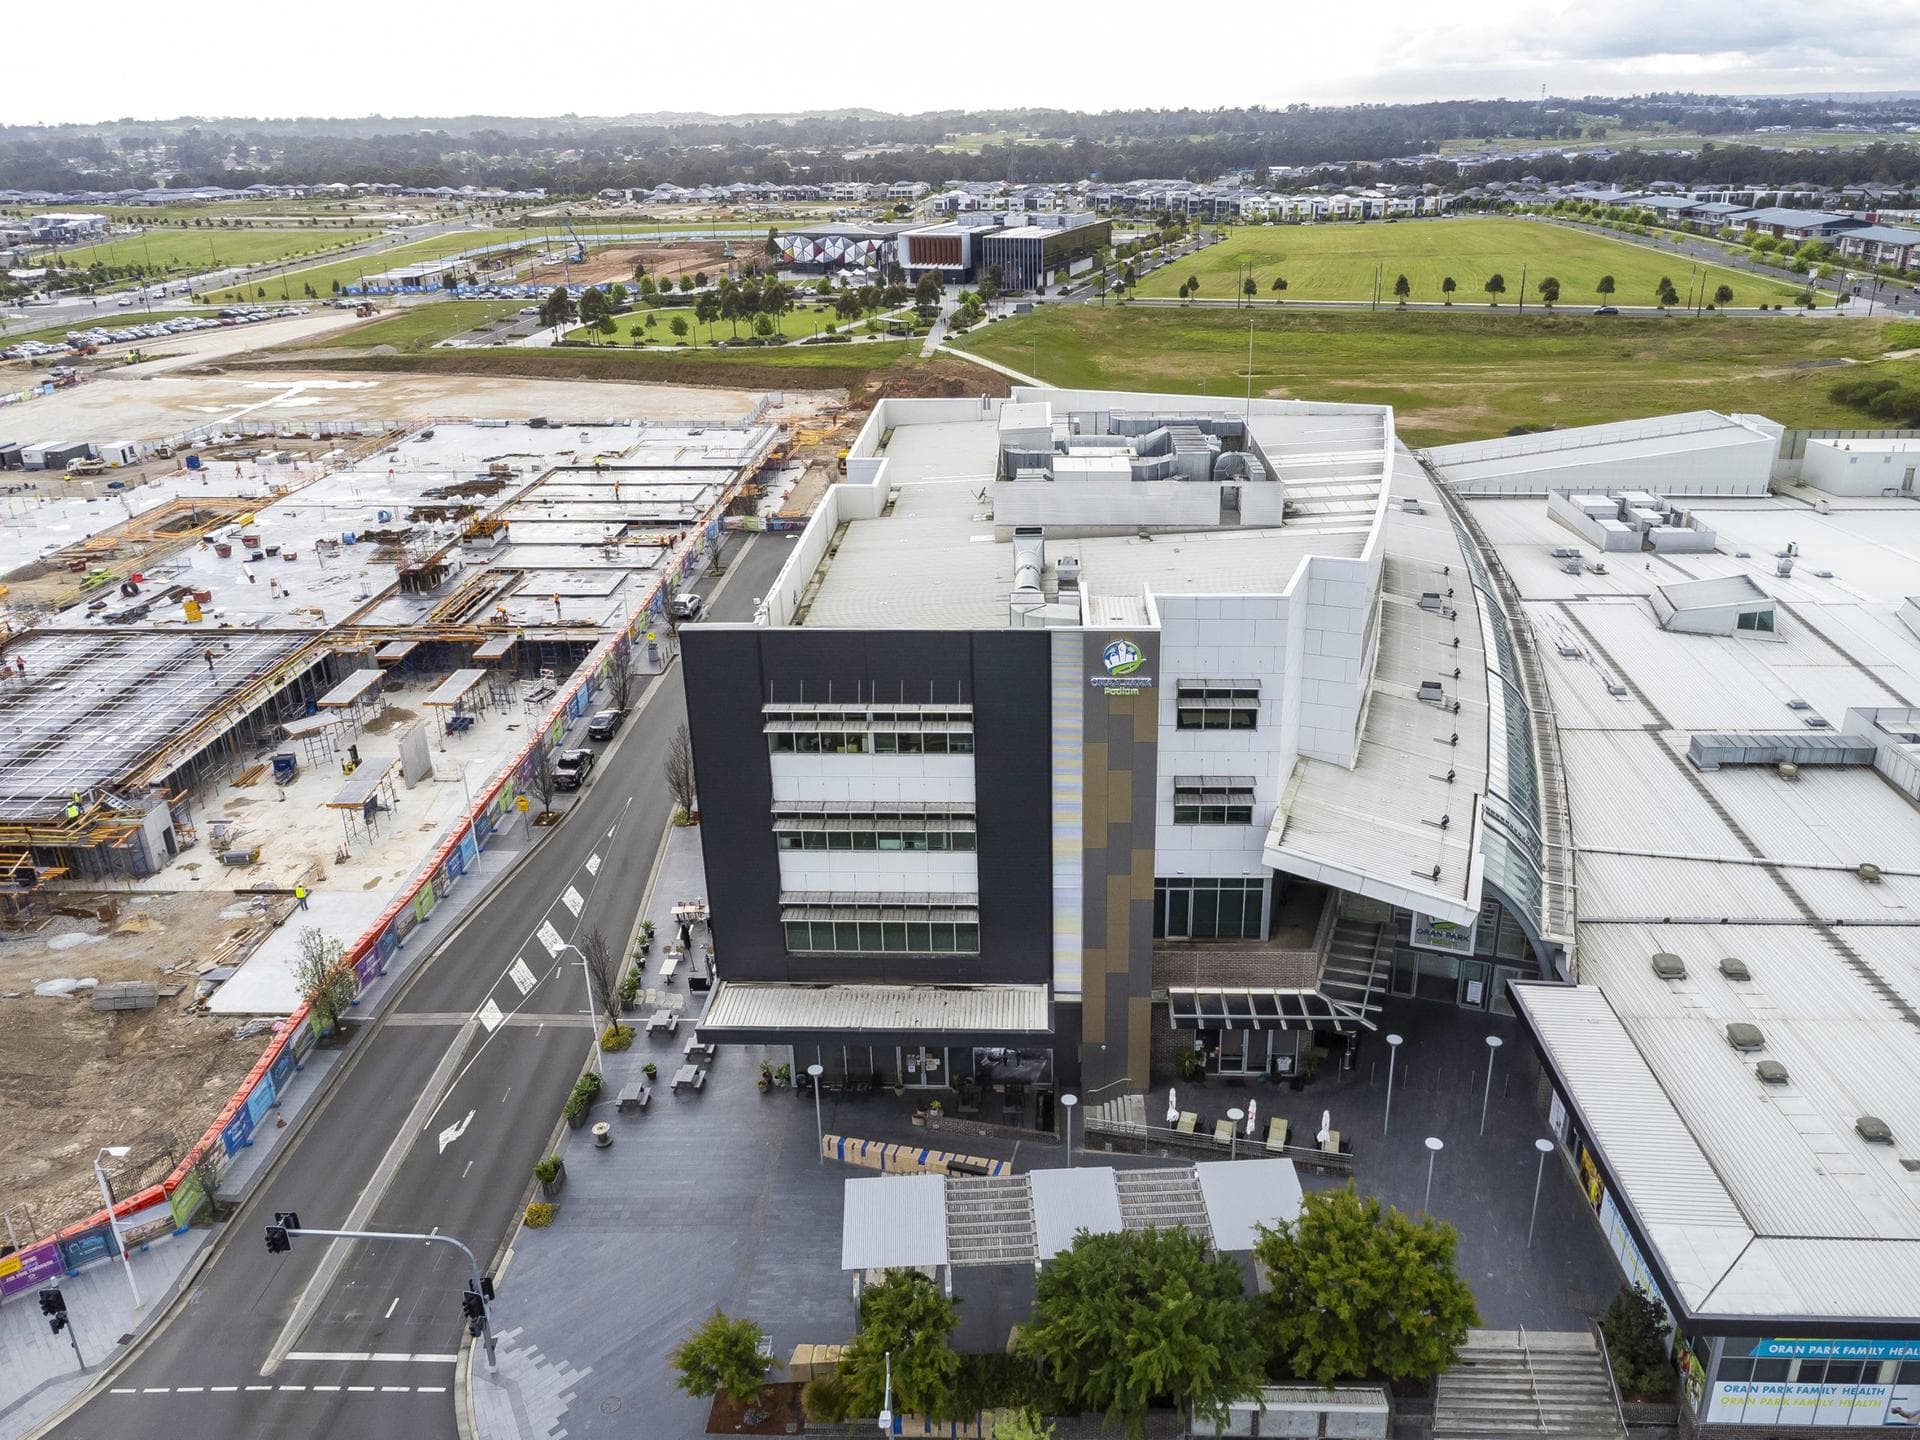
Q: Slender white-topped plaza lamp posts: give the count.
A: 7